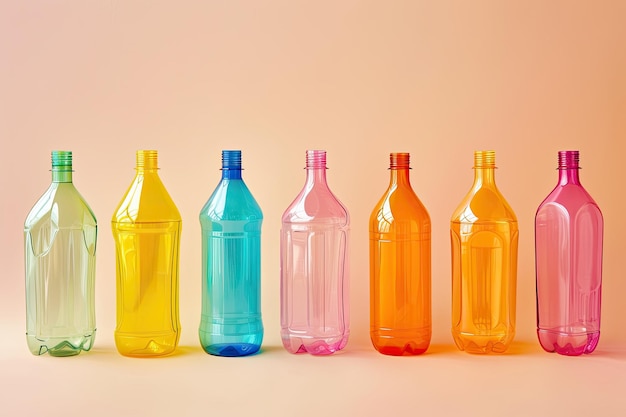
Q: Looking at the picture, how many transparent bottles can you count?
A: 7